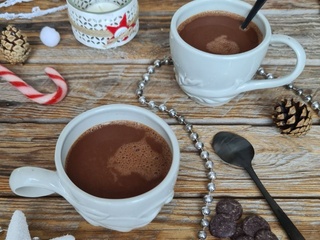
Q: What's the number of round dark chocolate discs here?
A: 6